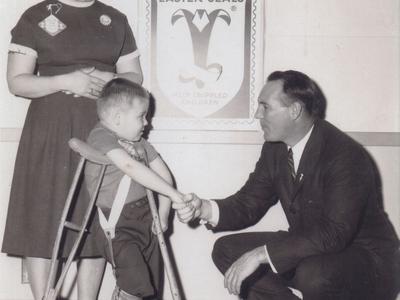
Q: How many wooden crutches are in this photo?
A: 2